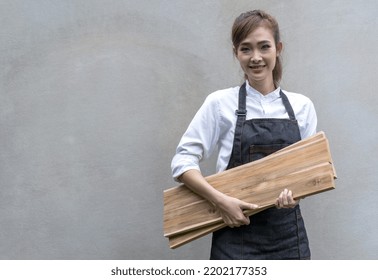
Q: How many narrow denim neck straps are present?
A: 2